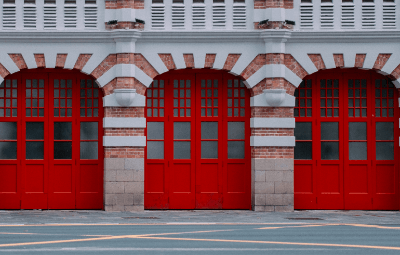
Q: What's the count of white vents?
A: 15